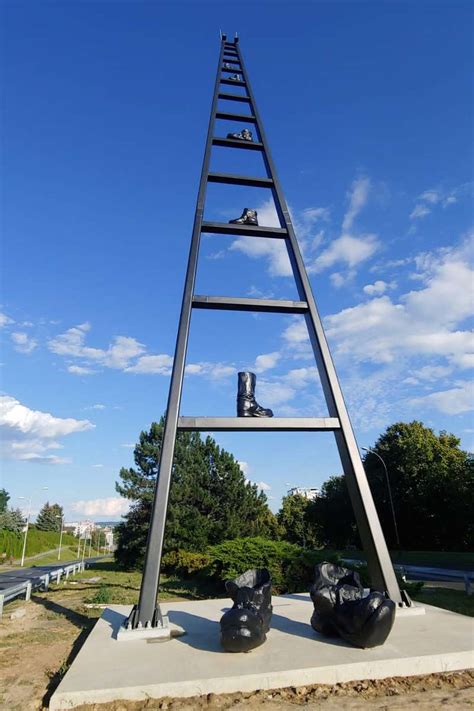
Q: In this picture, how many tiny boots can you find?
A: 5